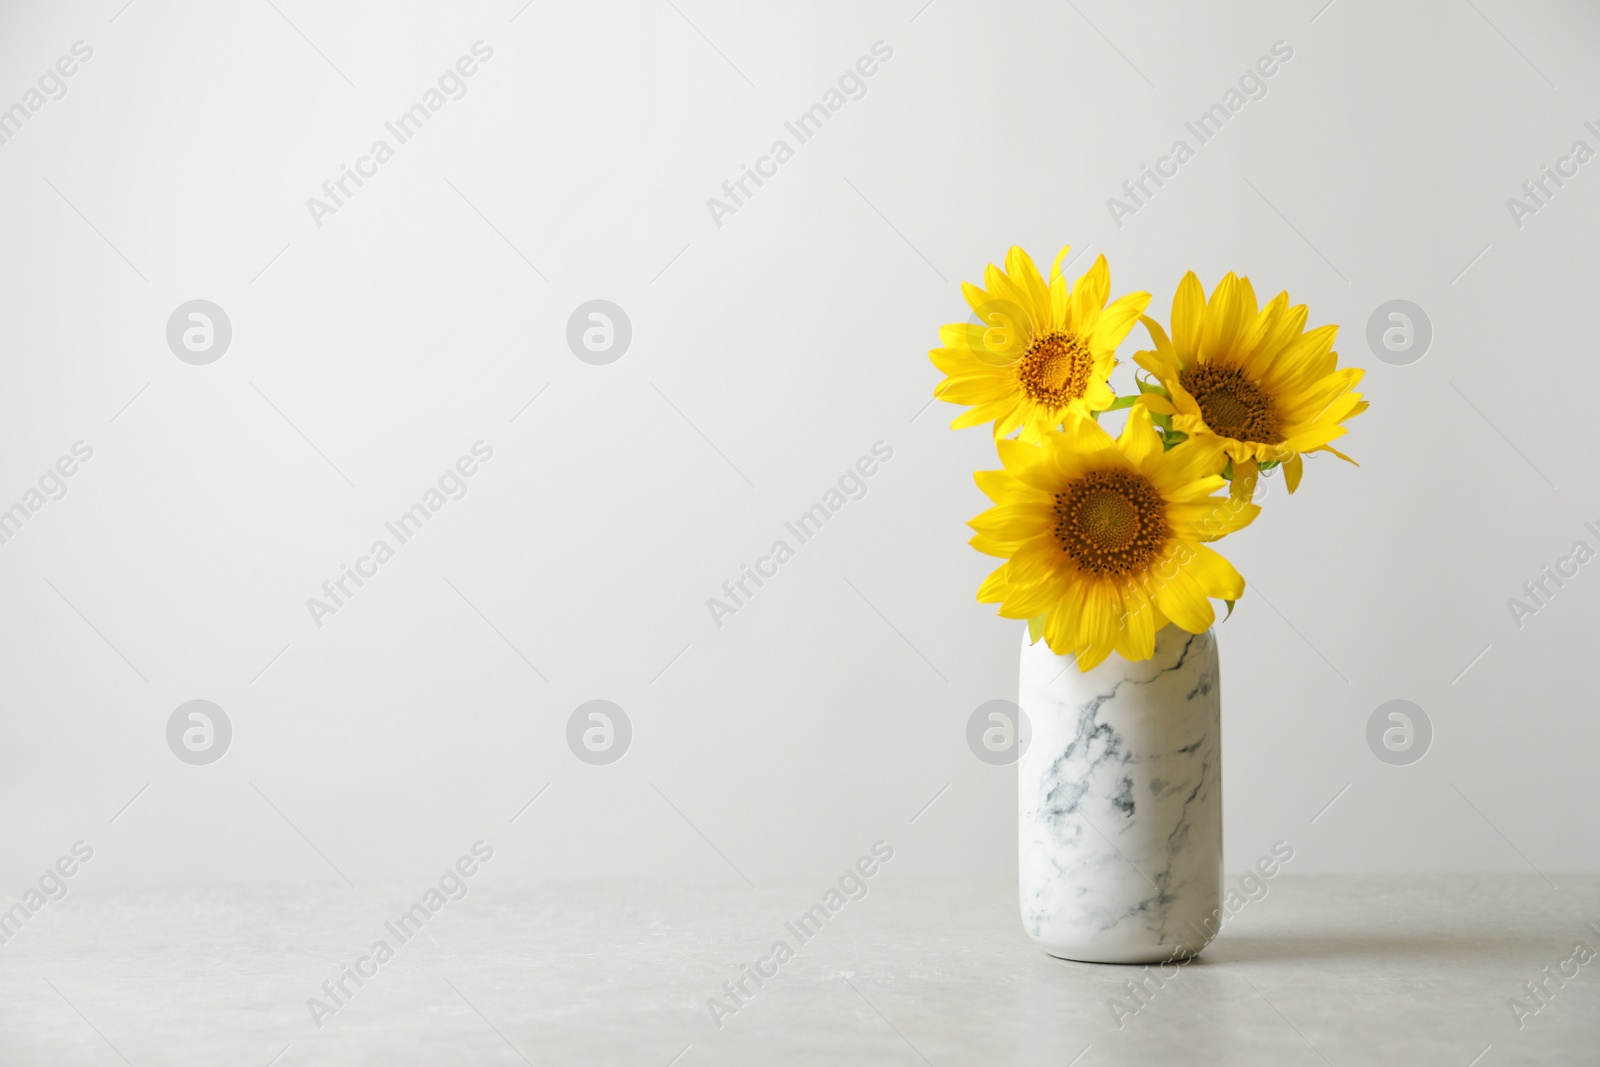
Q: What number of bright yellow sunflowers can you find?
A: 3